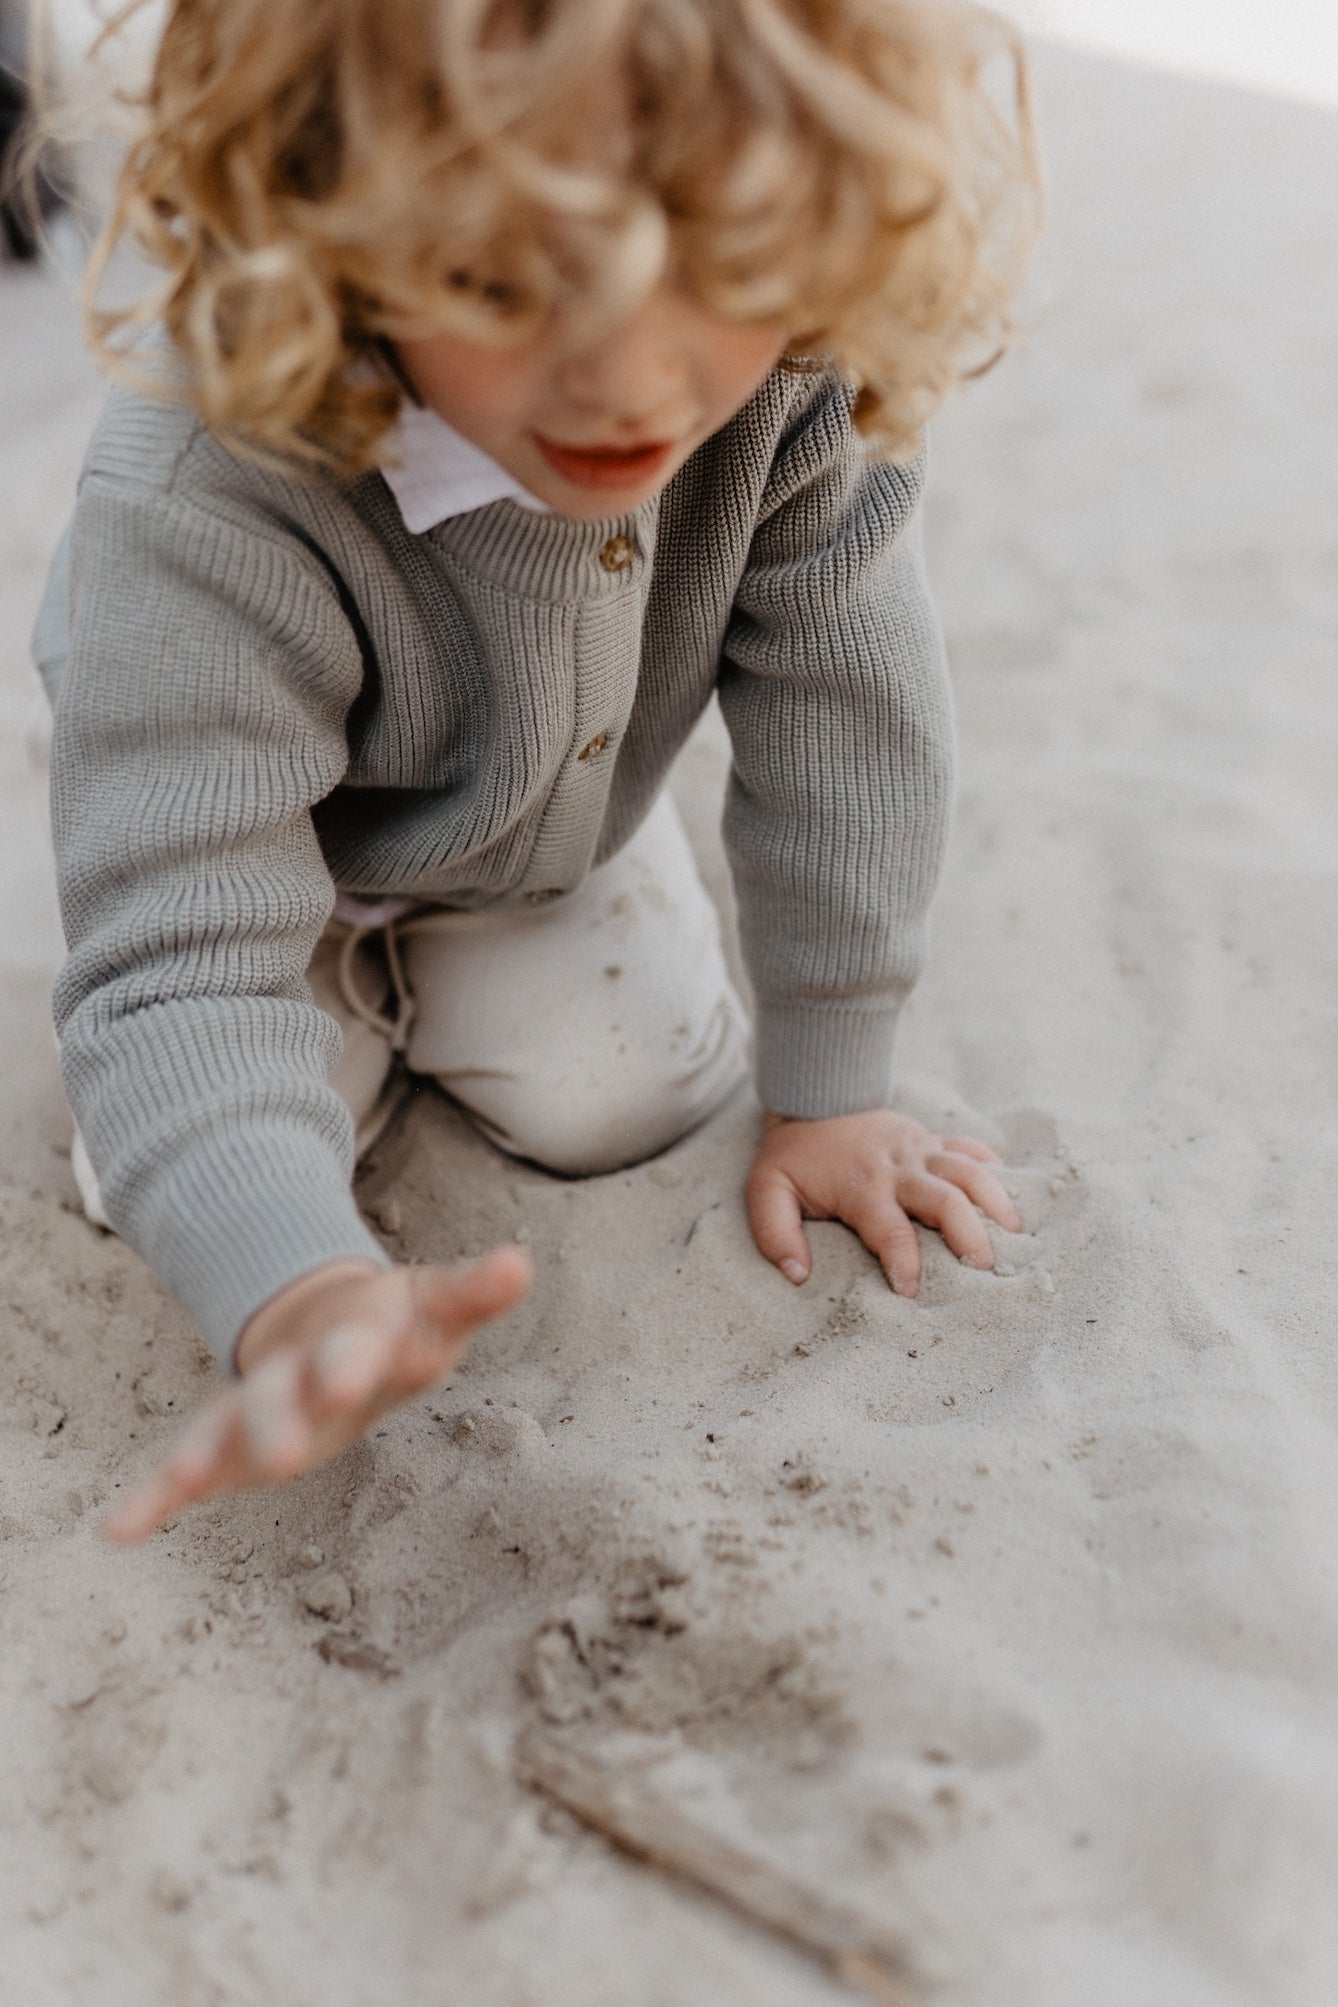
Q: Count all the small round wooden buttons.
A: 3